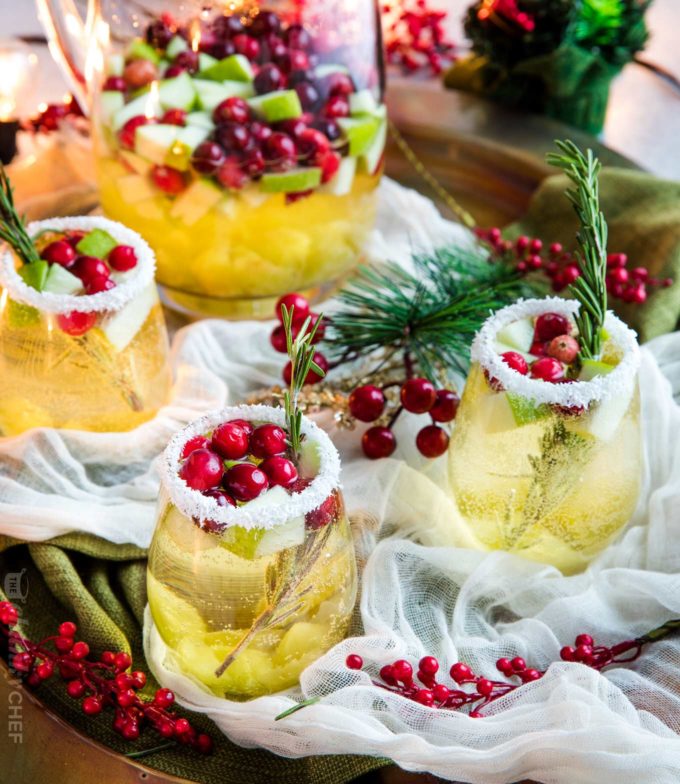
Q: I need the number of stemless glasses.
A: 3